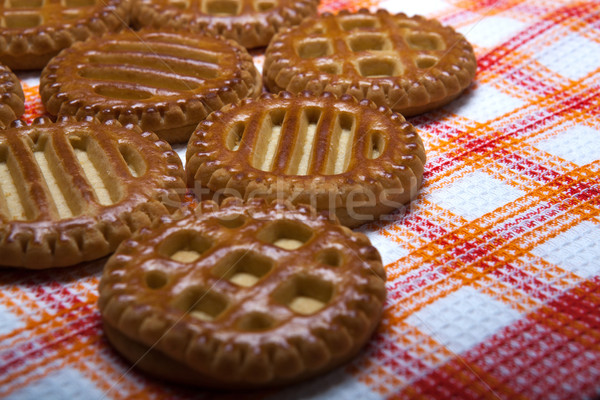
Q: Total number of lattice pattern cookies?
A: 4